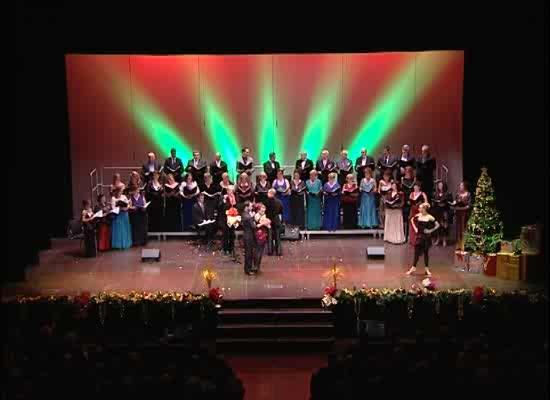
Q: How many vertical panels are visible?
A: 6